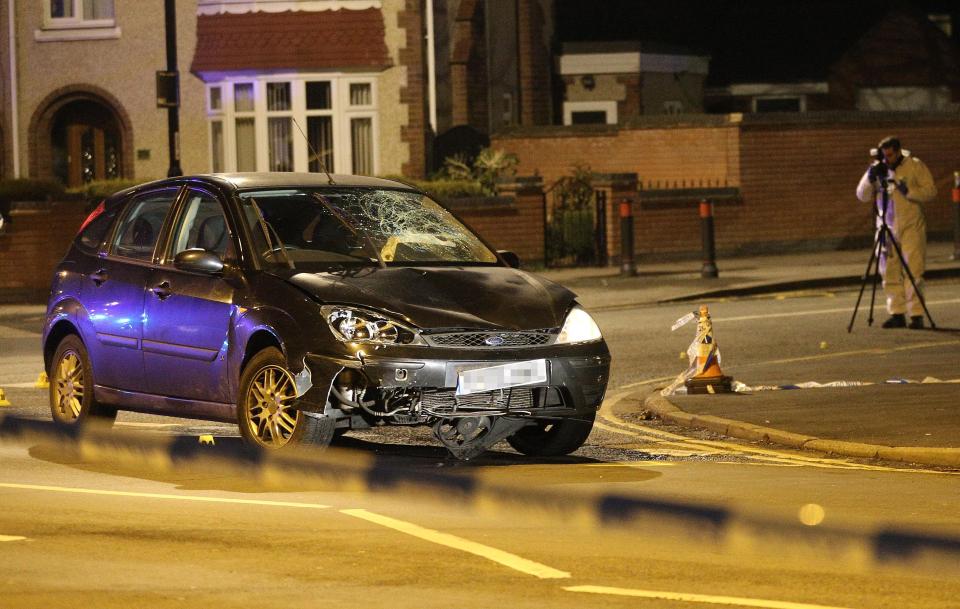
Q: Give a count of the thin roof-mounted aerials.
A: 1